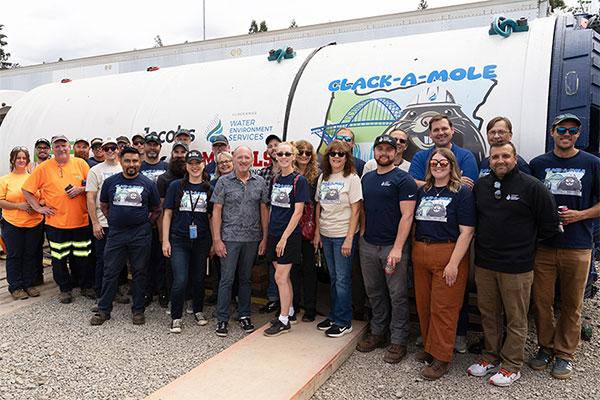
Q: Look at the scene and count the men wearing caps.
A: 14